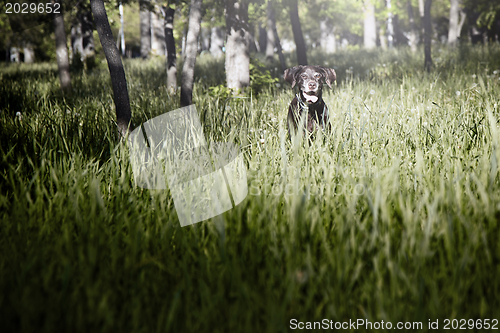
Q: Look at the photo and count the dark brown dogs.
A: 1